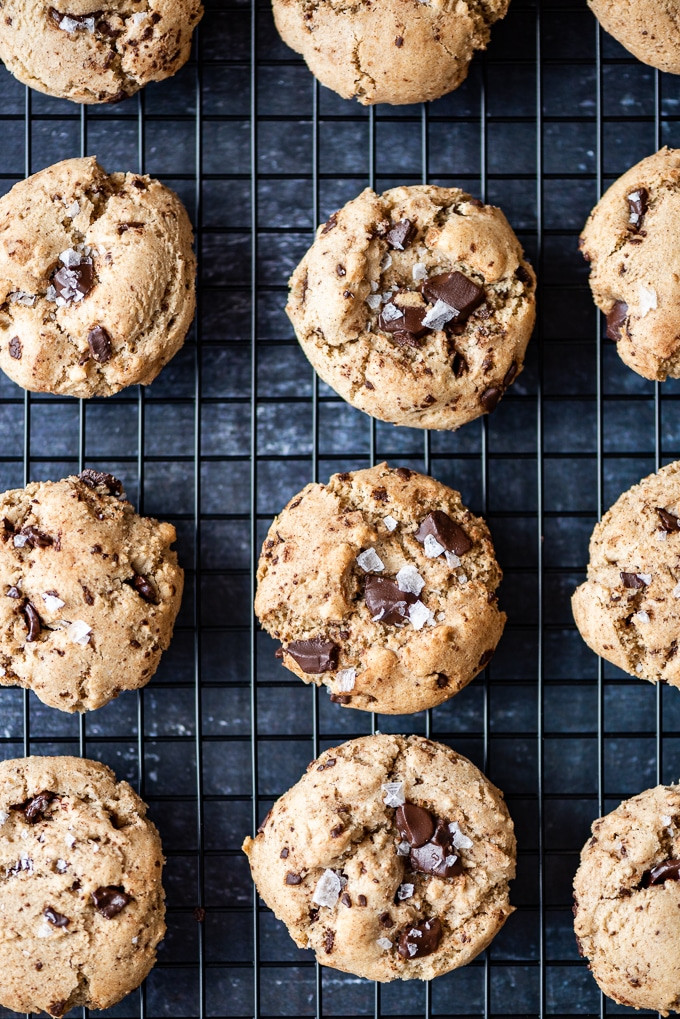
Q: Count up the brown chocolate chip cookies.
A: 12